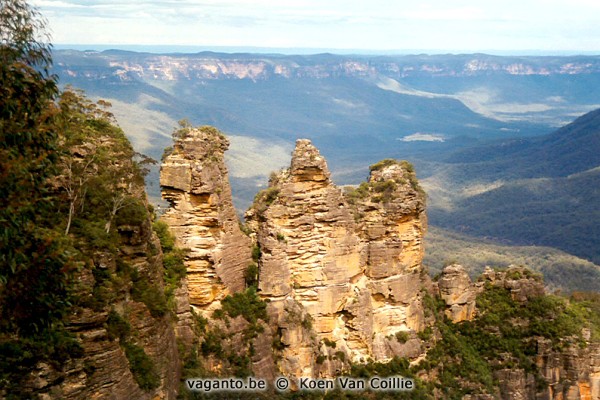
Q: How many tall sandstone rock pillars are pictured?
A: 3